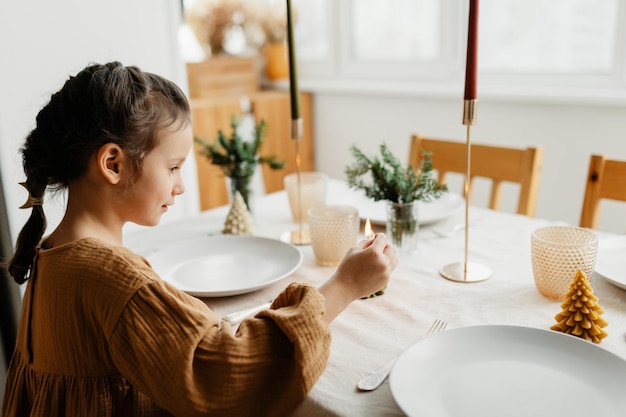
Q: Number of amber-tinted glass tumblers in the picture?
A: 3